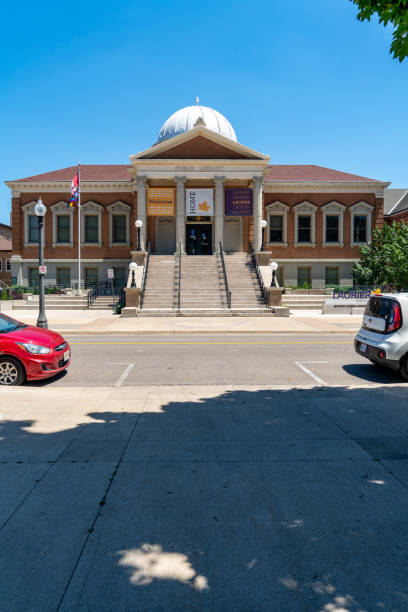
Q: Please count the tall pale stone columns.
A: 4